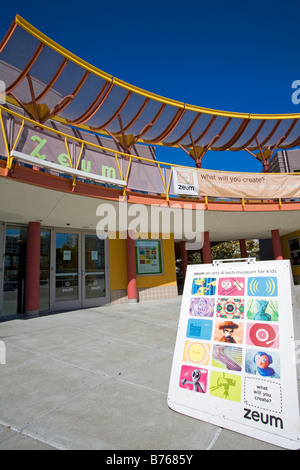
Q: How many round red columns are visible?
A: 6